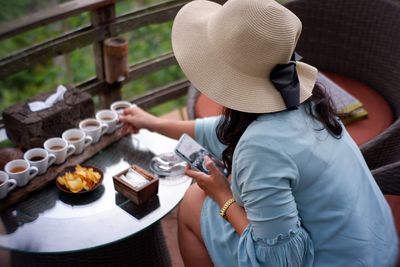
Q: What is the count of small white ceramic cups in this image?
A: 8